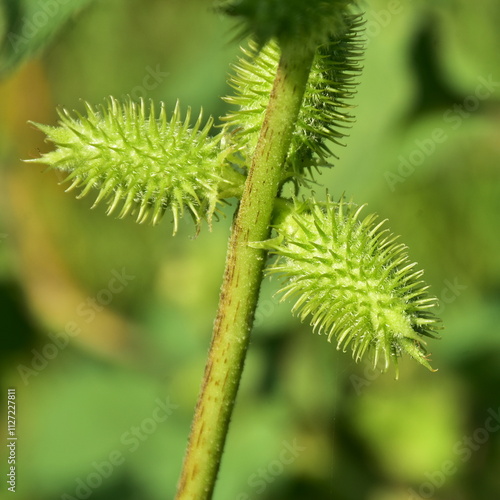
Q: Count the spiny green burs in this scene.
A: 4